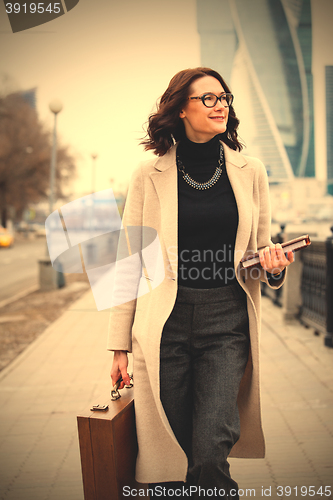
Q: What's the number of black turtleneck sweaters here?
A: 1